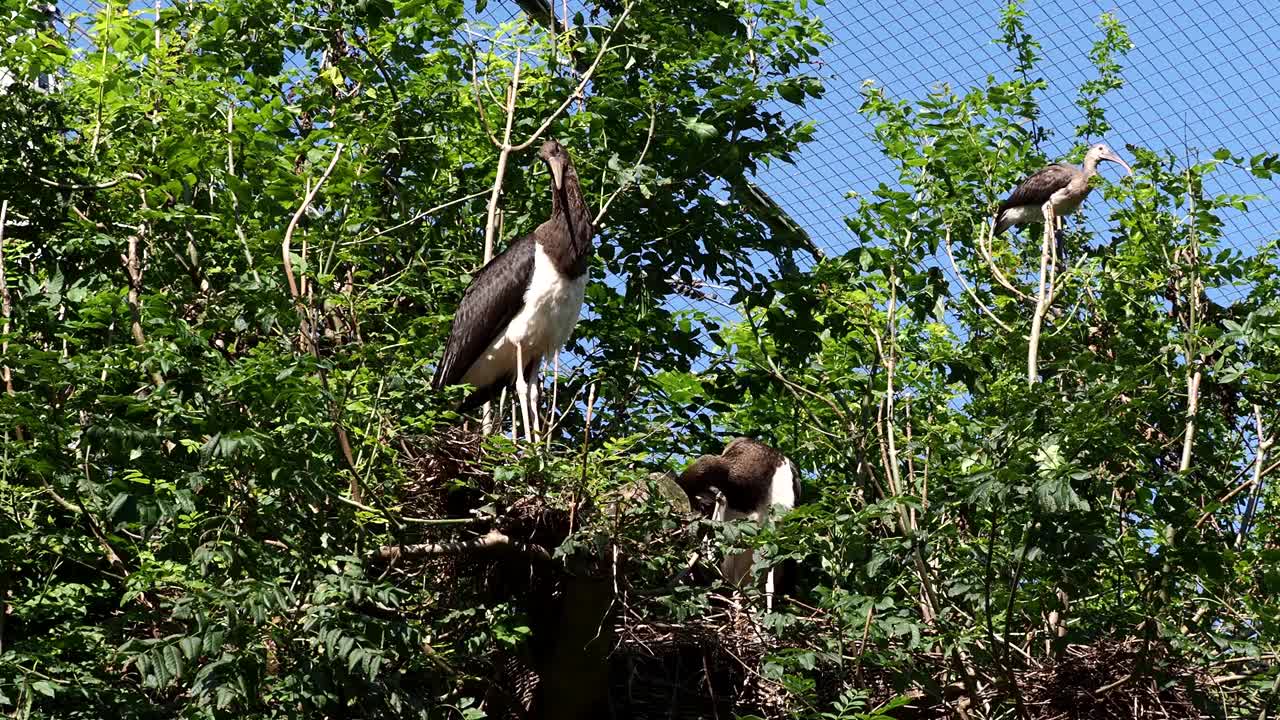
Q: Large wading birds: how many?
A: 3